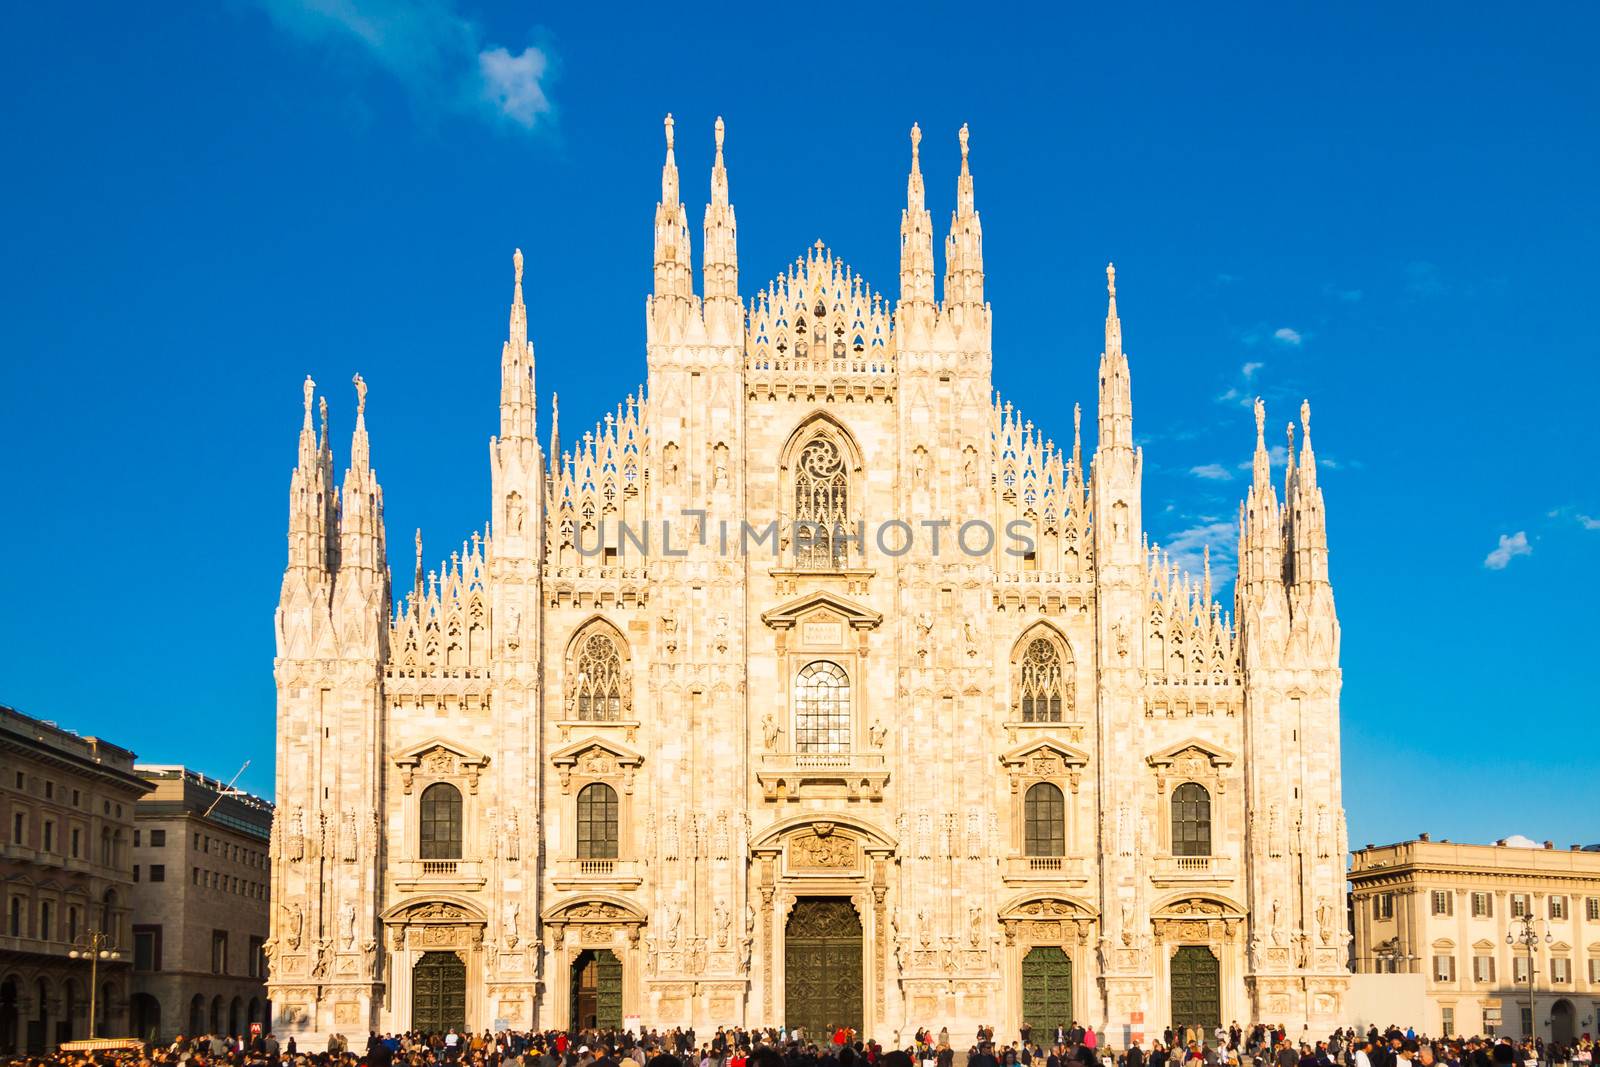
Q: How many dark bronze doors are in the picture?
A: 5